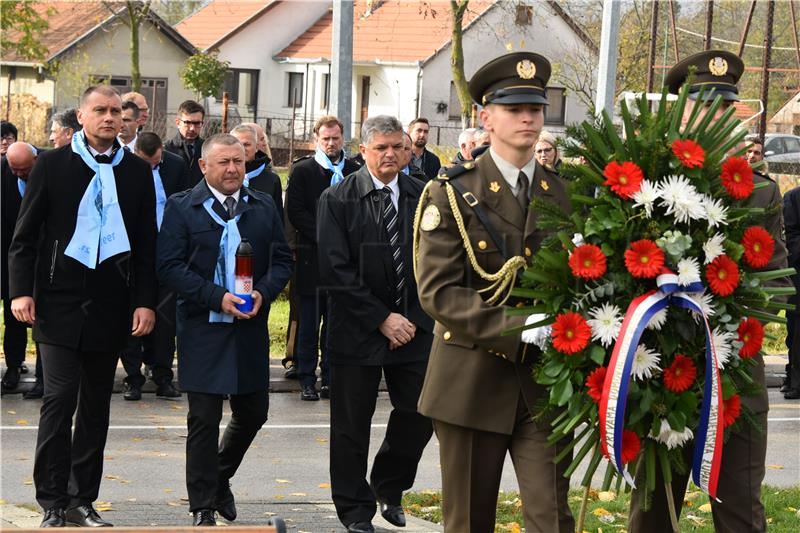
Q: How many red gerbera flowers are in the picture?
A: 13